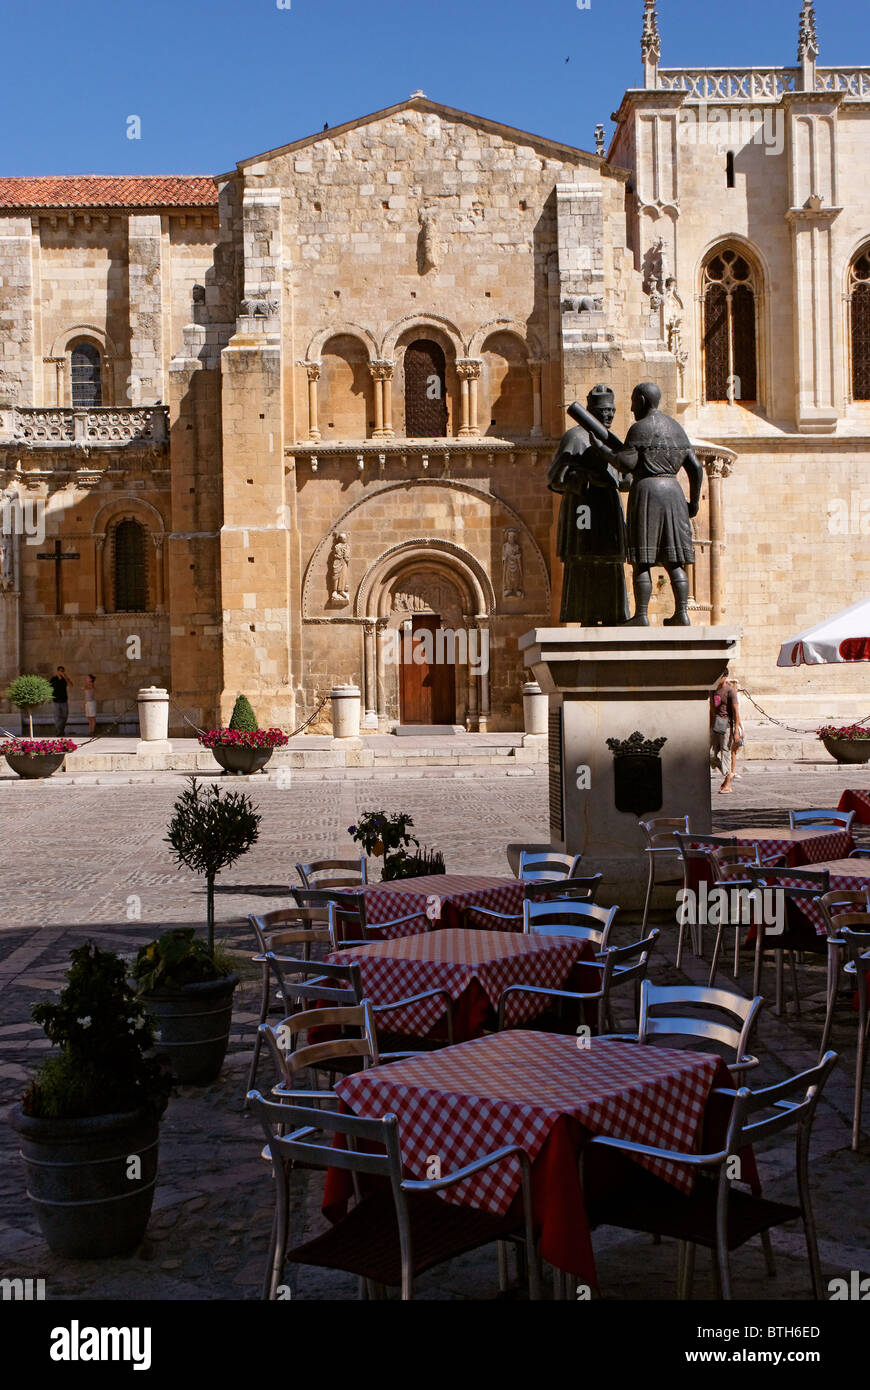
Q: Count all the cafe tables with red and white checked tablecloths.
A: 6